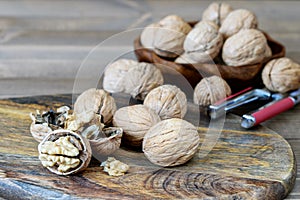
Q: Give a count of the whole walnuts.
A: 14